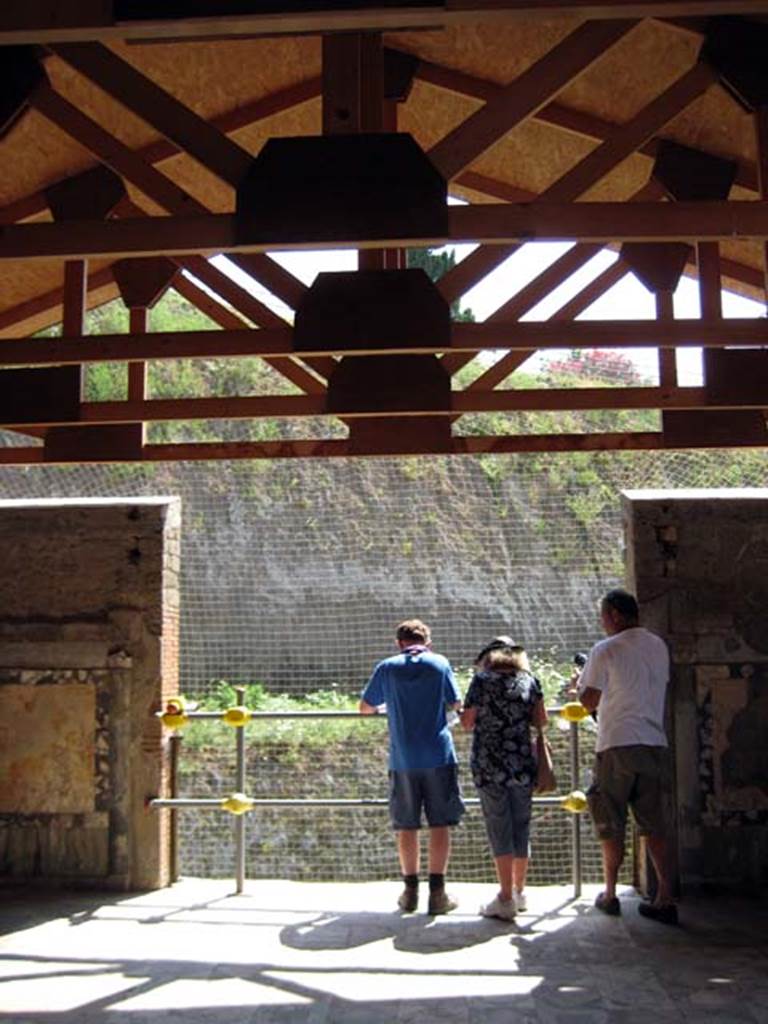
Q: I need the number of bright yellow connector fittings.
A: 5